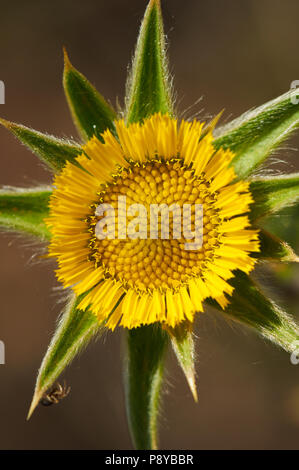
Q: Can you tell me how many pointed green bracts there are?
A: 11